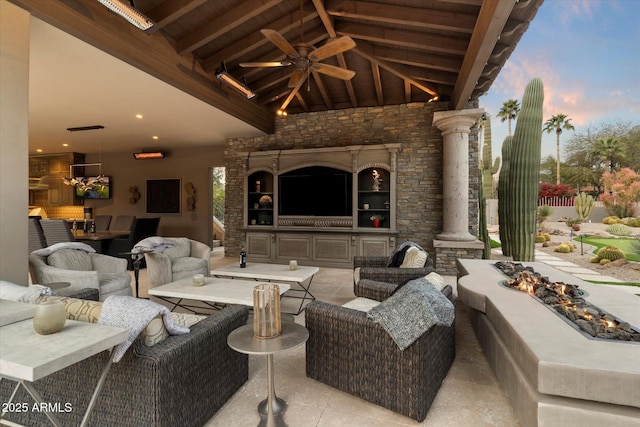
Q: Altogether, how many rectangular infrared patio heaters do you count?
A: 3